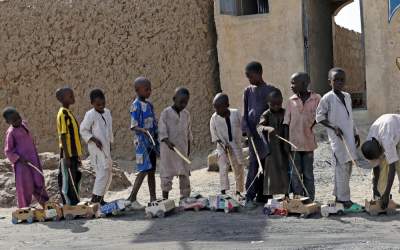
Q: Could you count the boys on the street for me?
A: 11